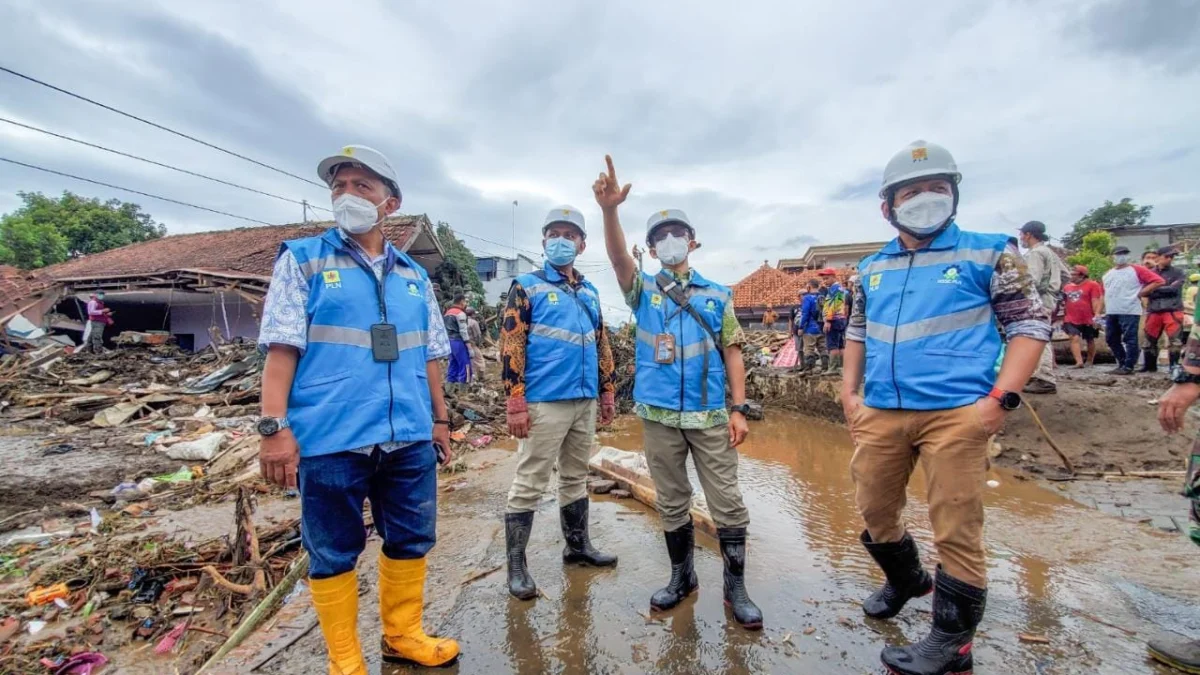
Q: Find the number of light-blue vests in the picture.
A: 4